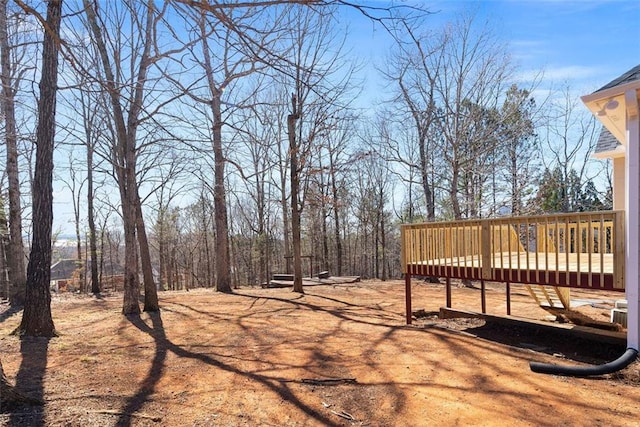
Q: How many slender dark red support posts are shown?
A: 4